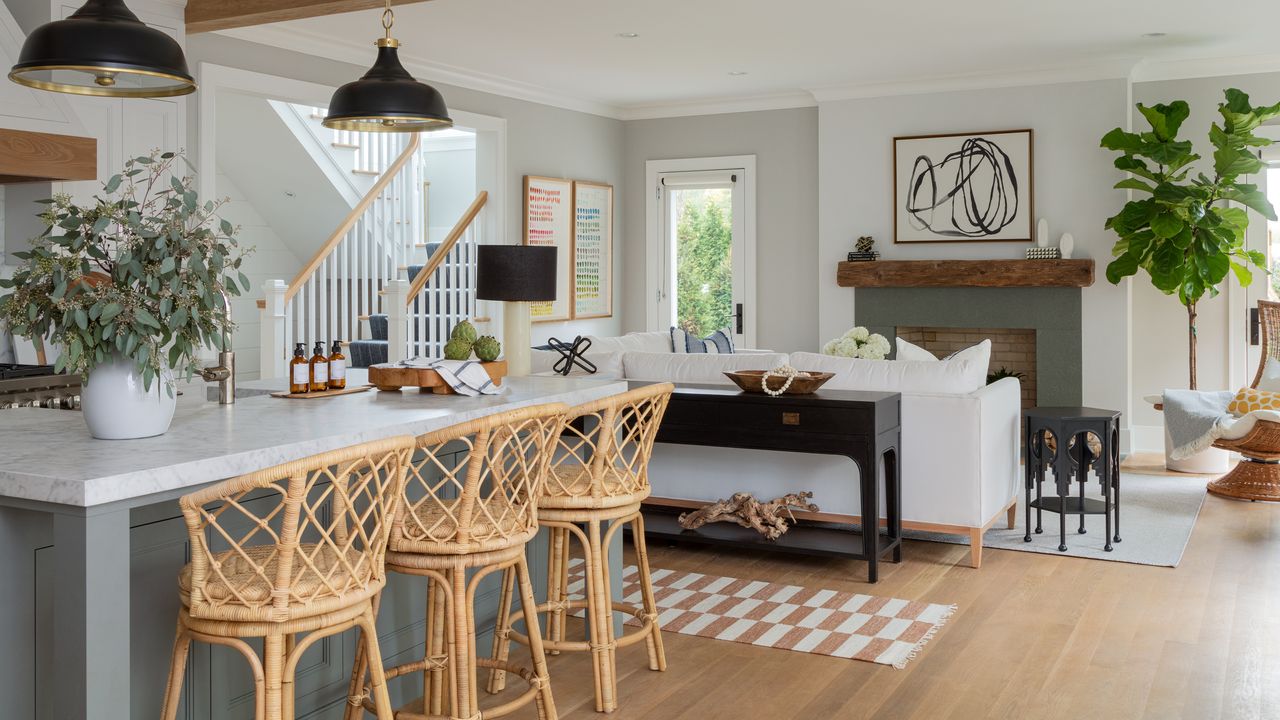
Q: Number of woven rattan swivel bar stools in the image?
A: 3